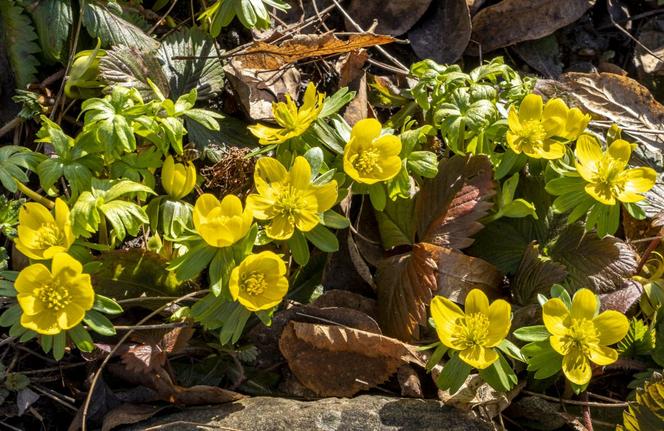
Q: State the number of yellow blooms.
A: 13